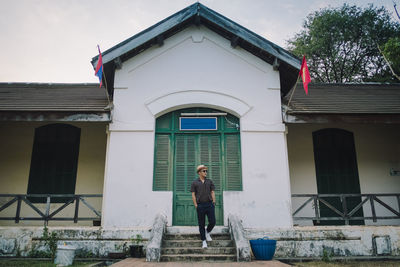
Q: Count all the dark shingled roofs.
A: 2